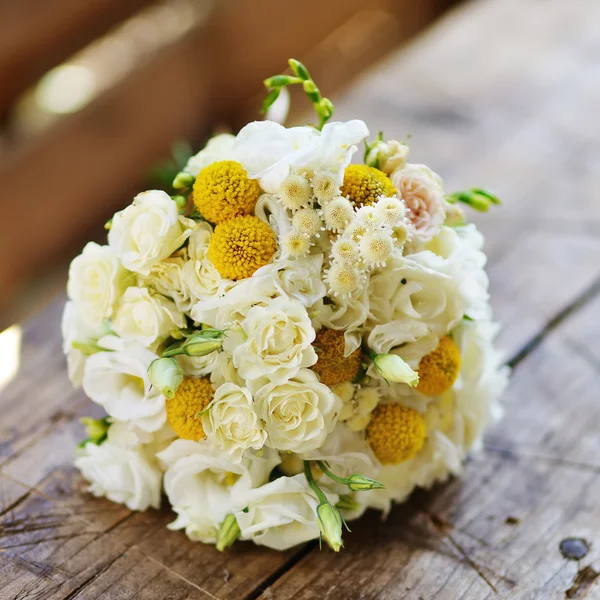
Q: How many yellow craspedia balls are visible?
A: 7